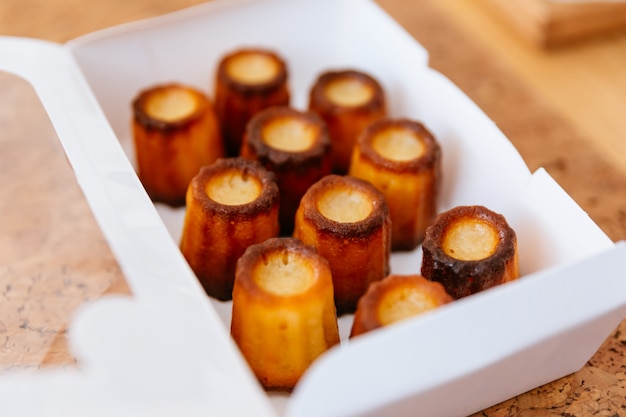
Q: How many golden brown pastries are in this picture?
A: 10